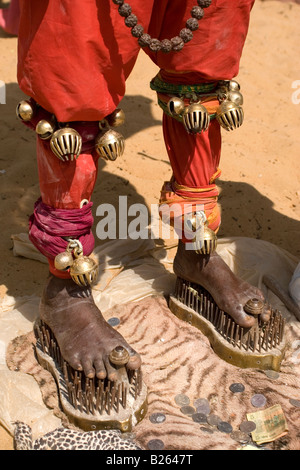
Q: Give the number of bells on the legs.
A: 14